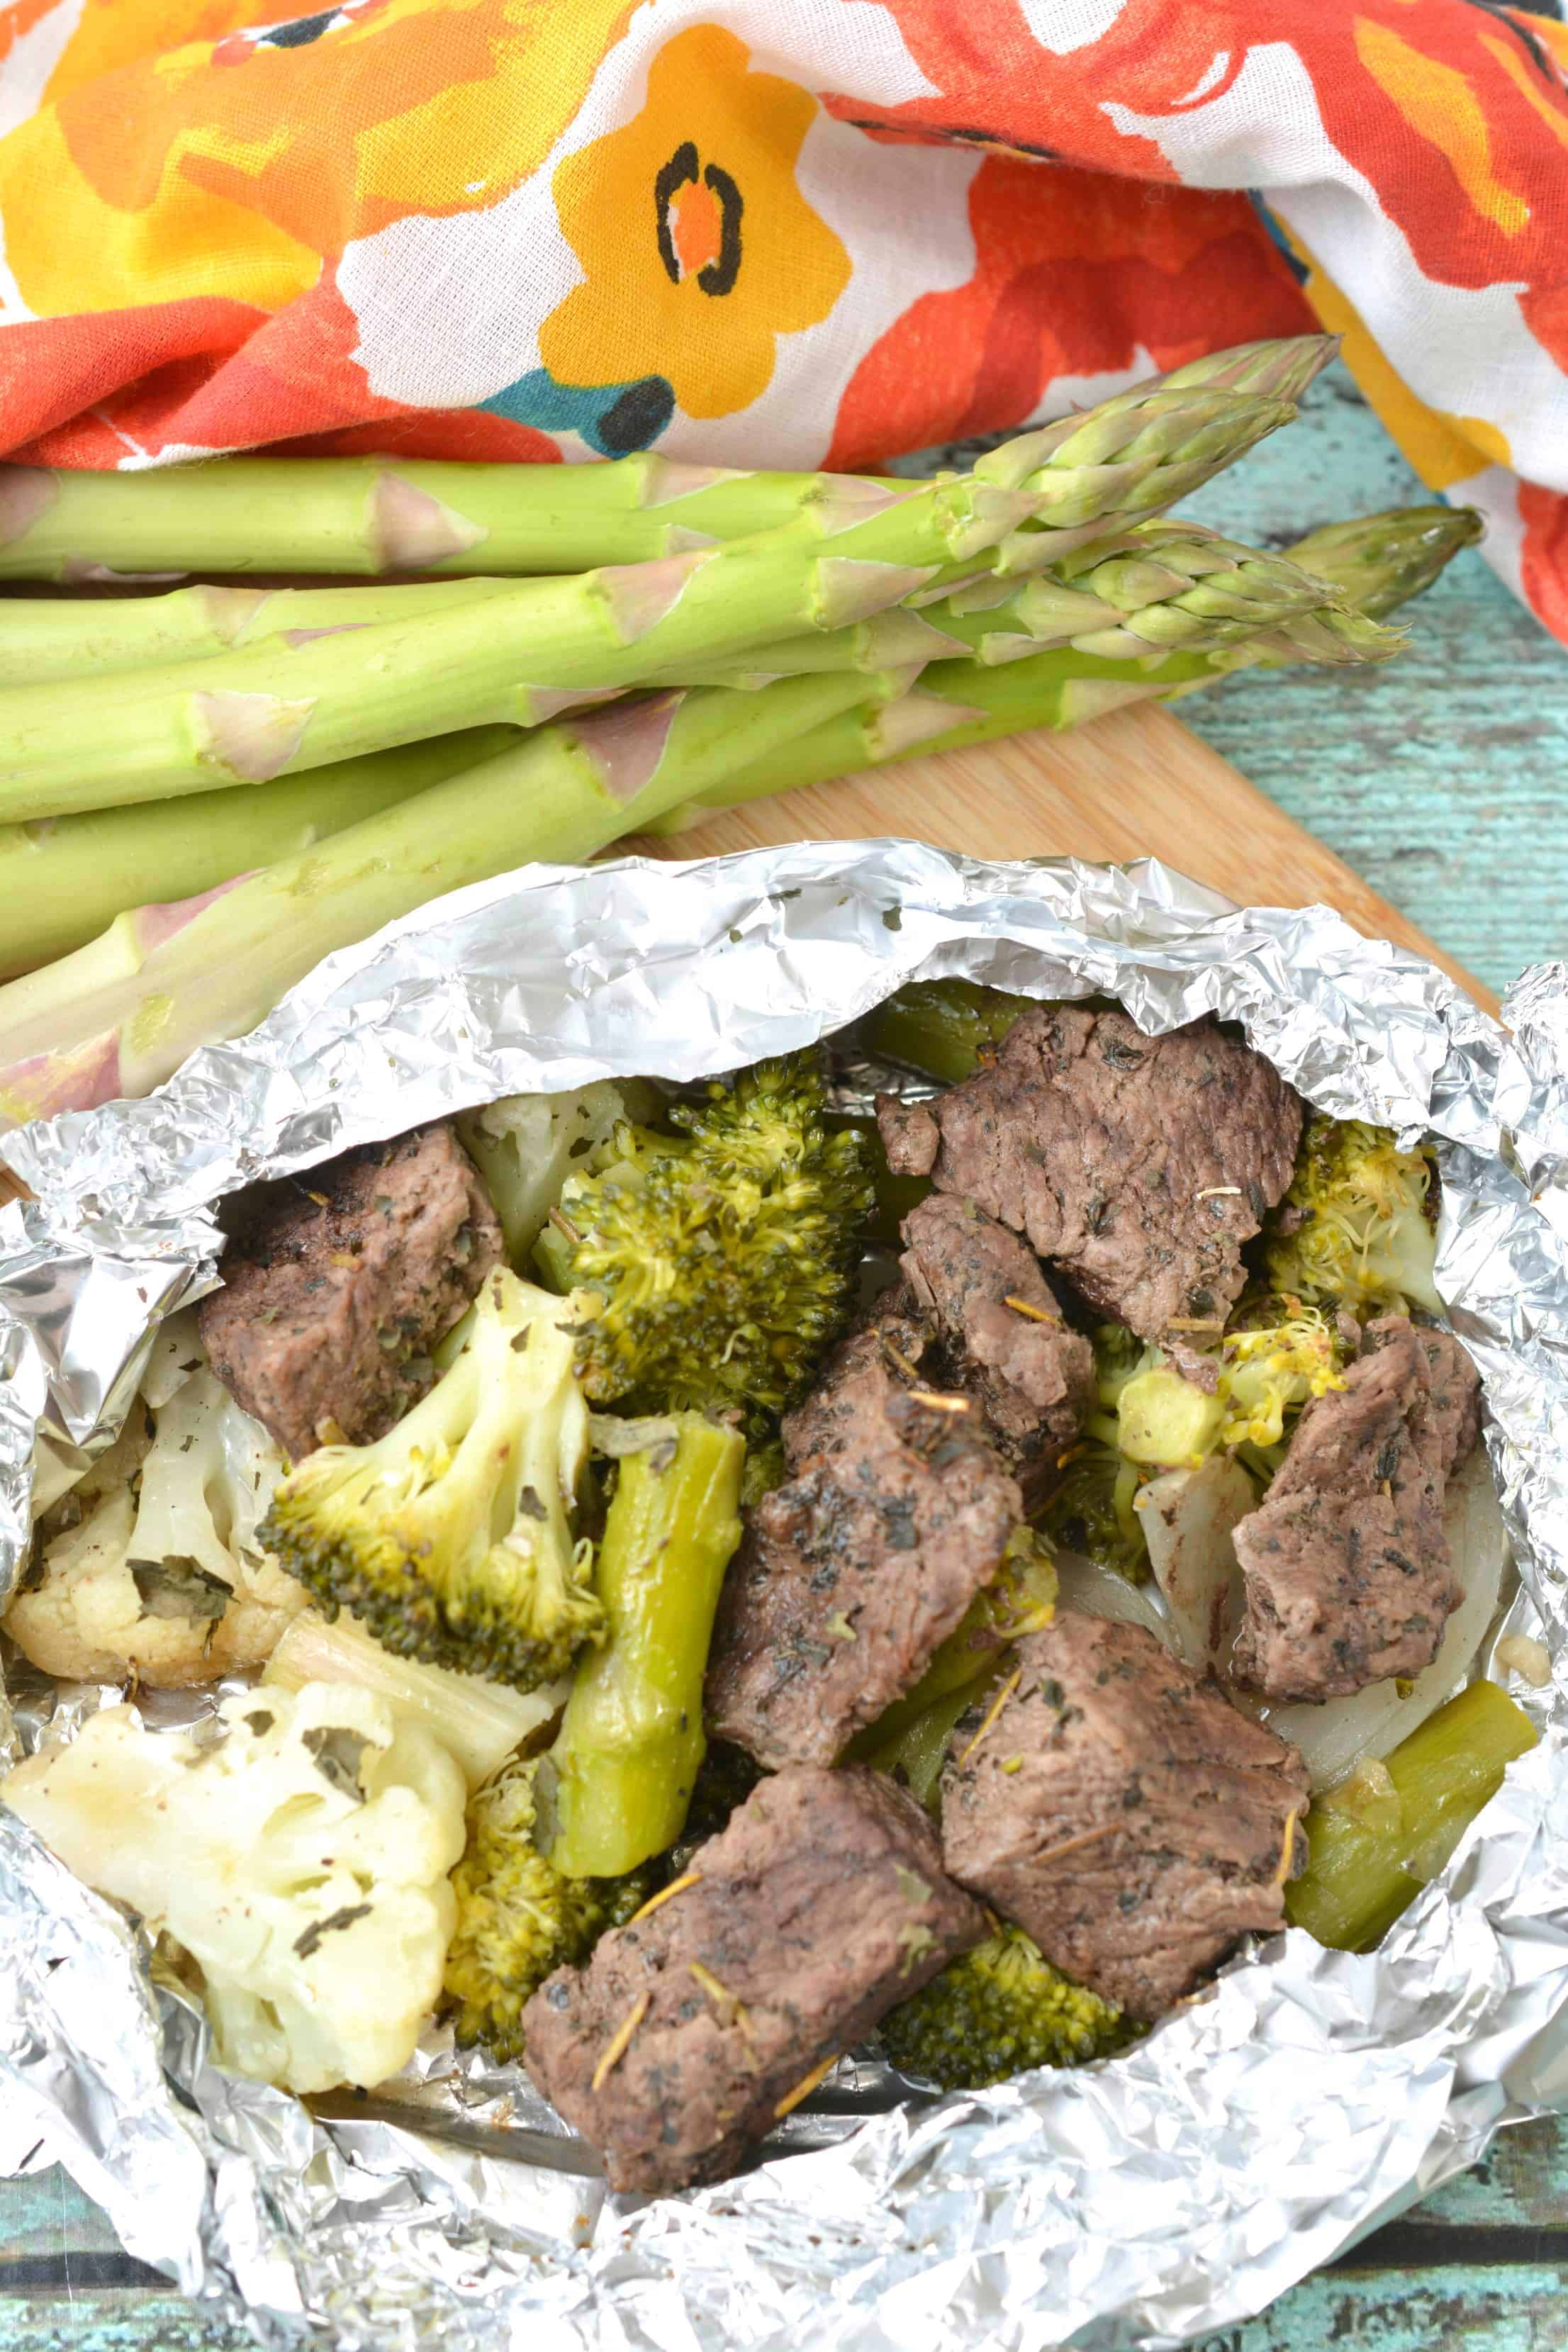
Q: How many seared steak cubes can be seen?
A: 7